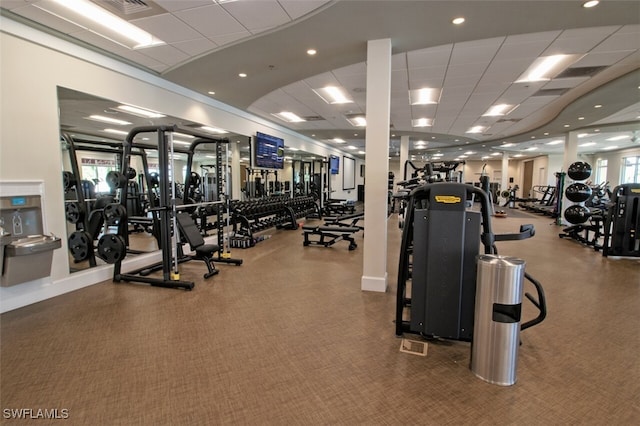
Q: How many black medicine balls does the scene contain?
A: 3